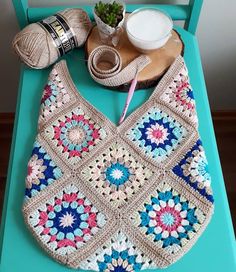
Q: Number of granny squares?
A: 10